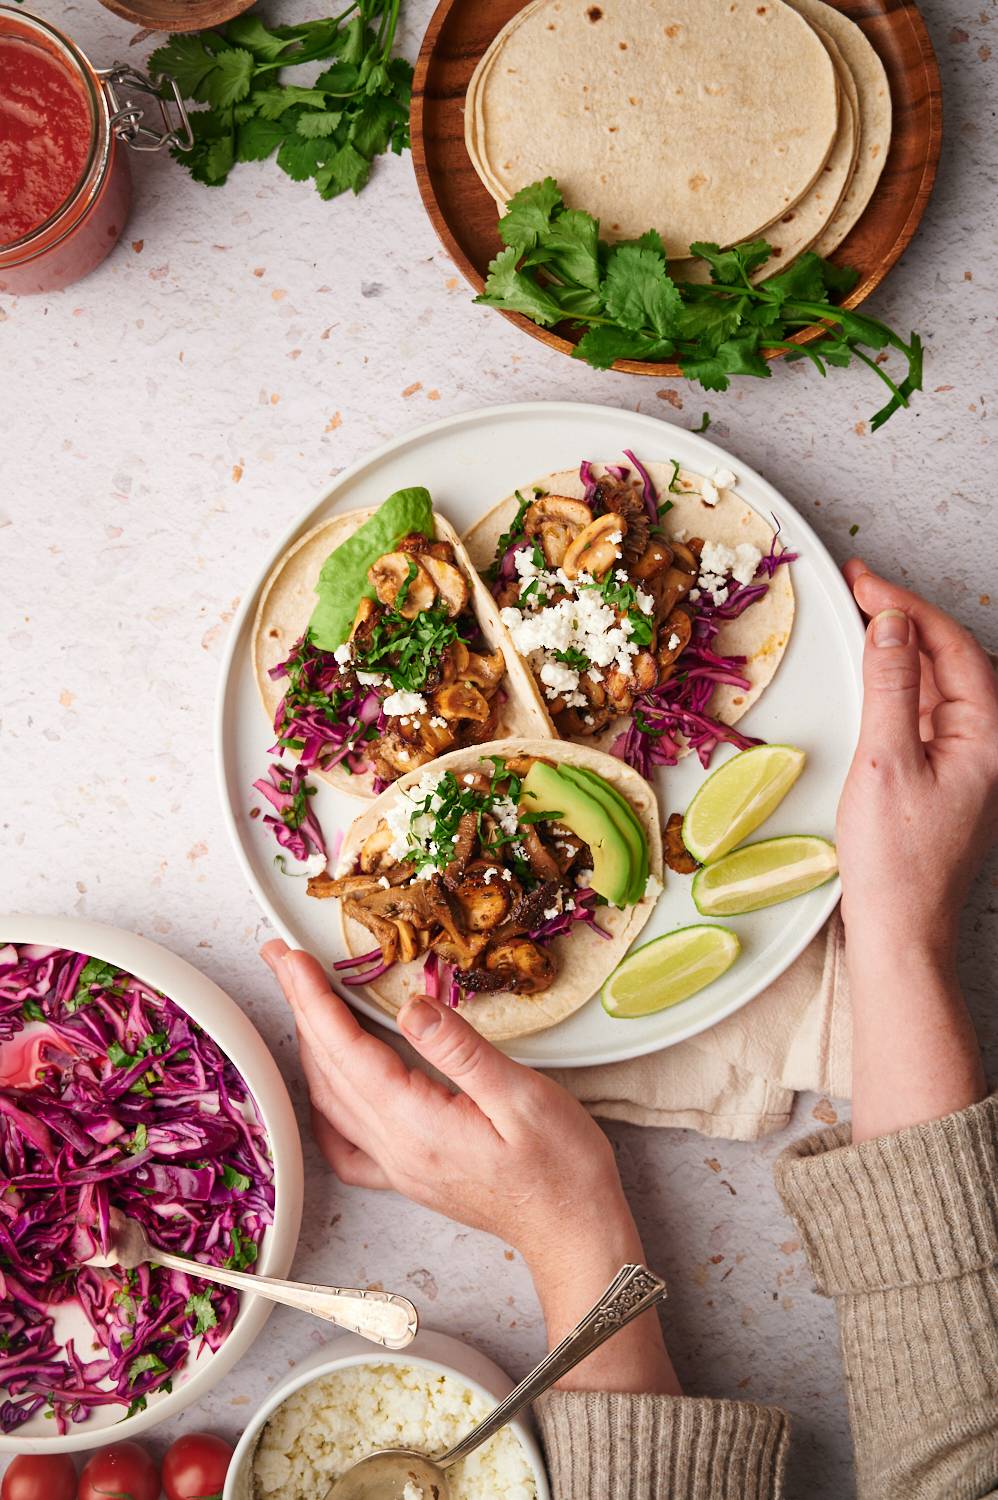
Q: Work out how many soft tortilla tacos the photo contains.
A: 3